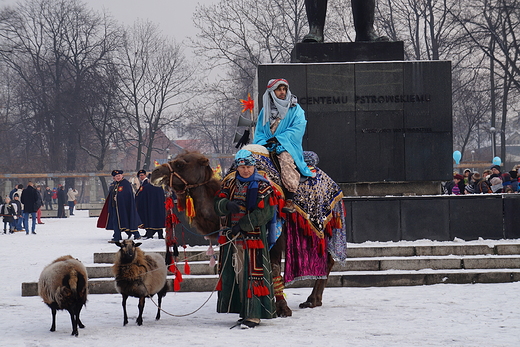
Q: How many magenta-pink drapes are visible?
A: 1